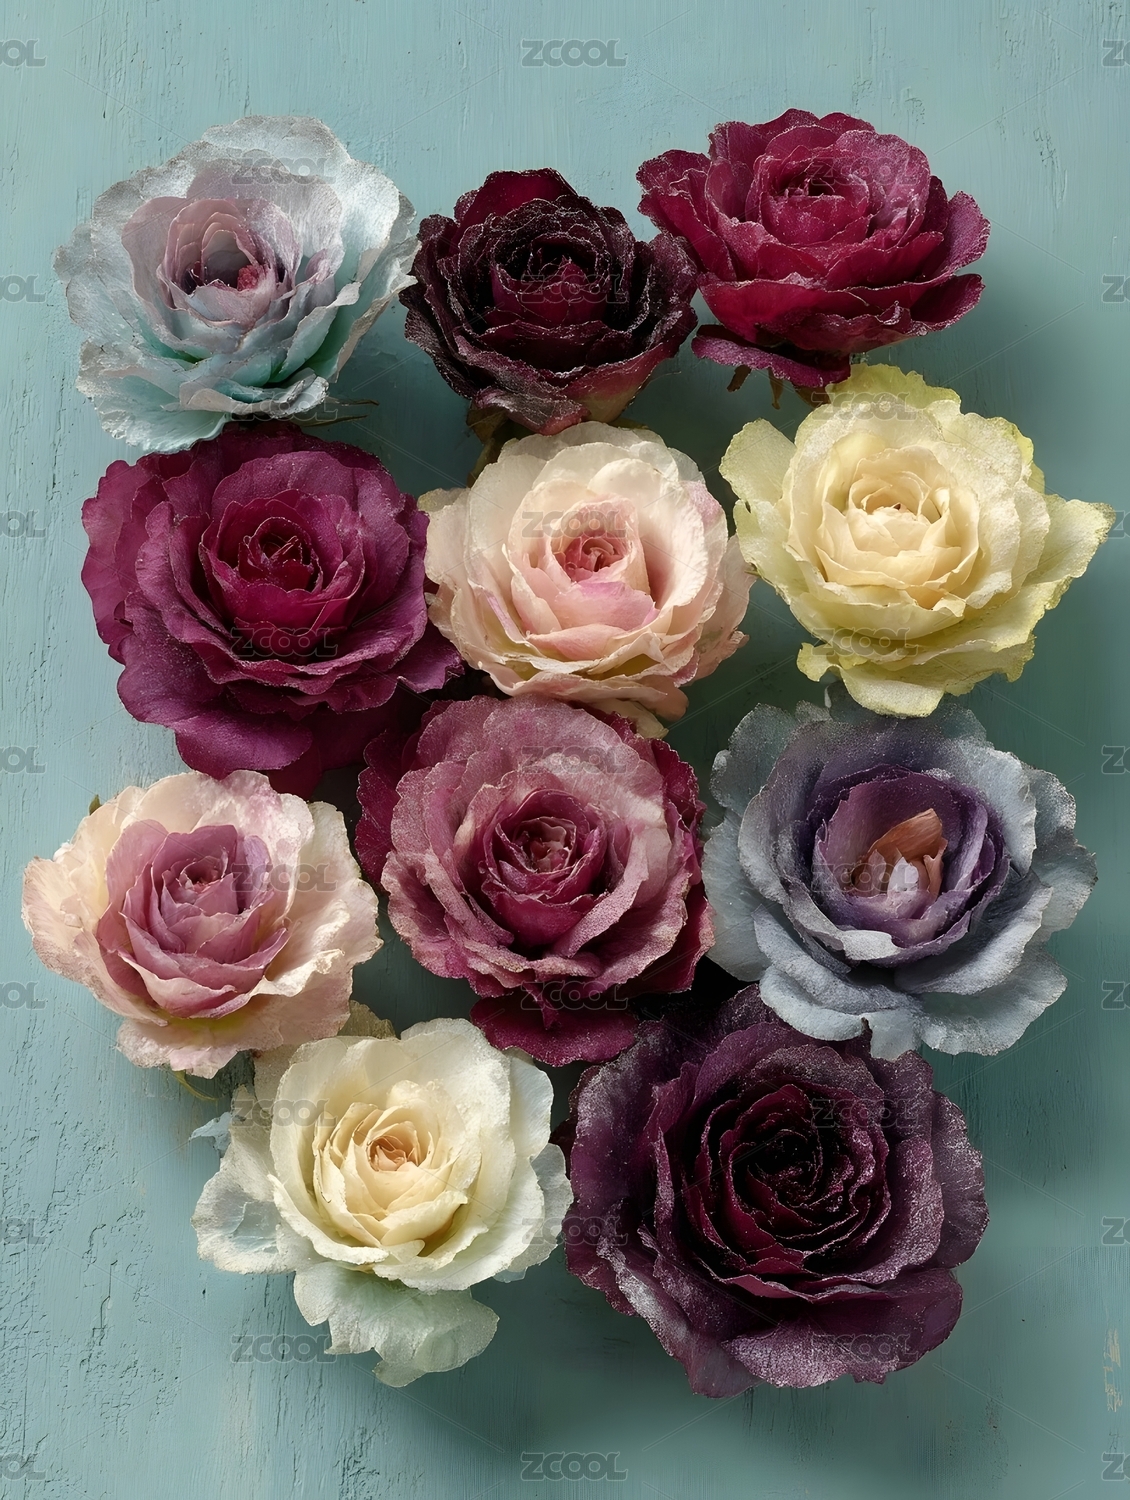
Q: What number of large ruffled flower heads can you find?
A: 11